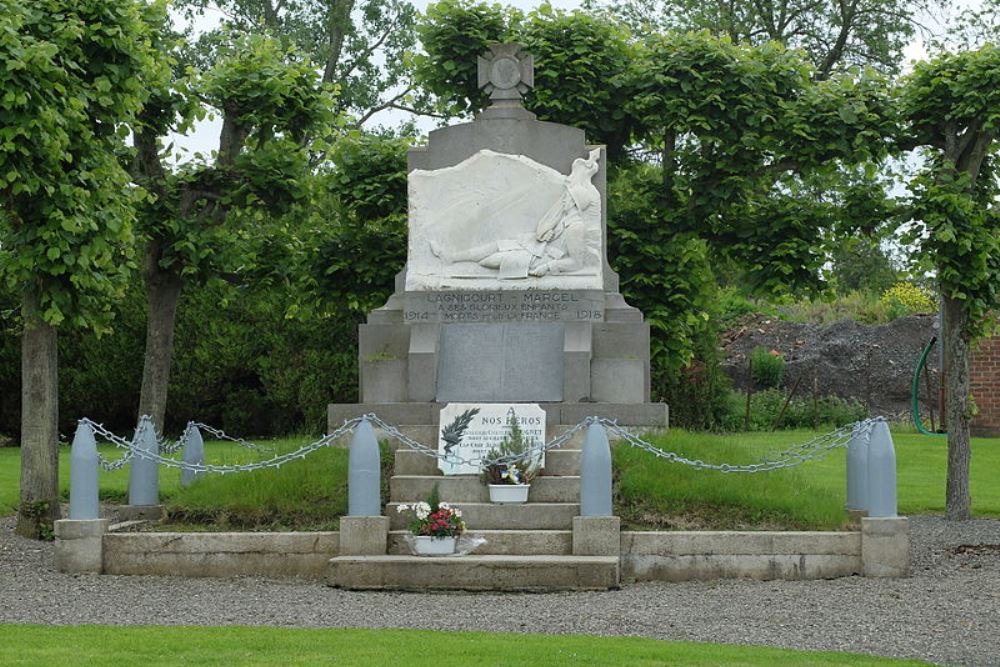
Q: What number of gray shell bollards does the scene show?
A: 7